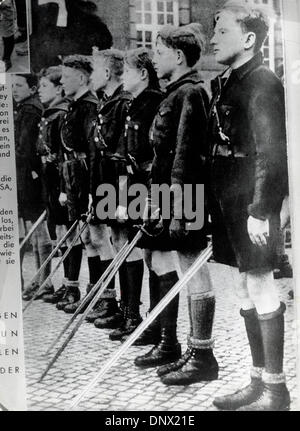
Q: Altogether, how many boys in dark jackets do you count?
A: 7